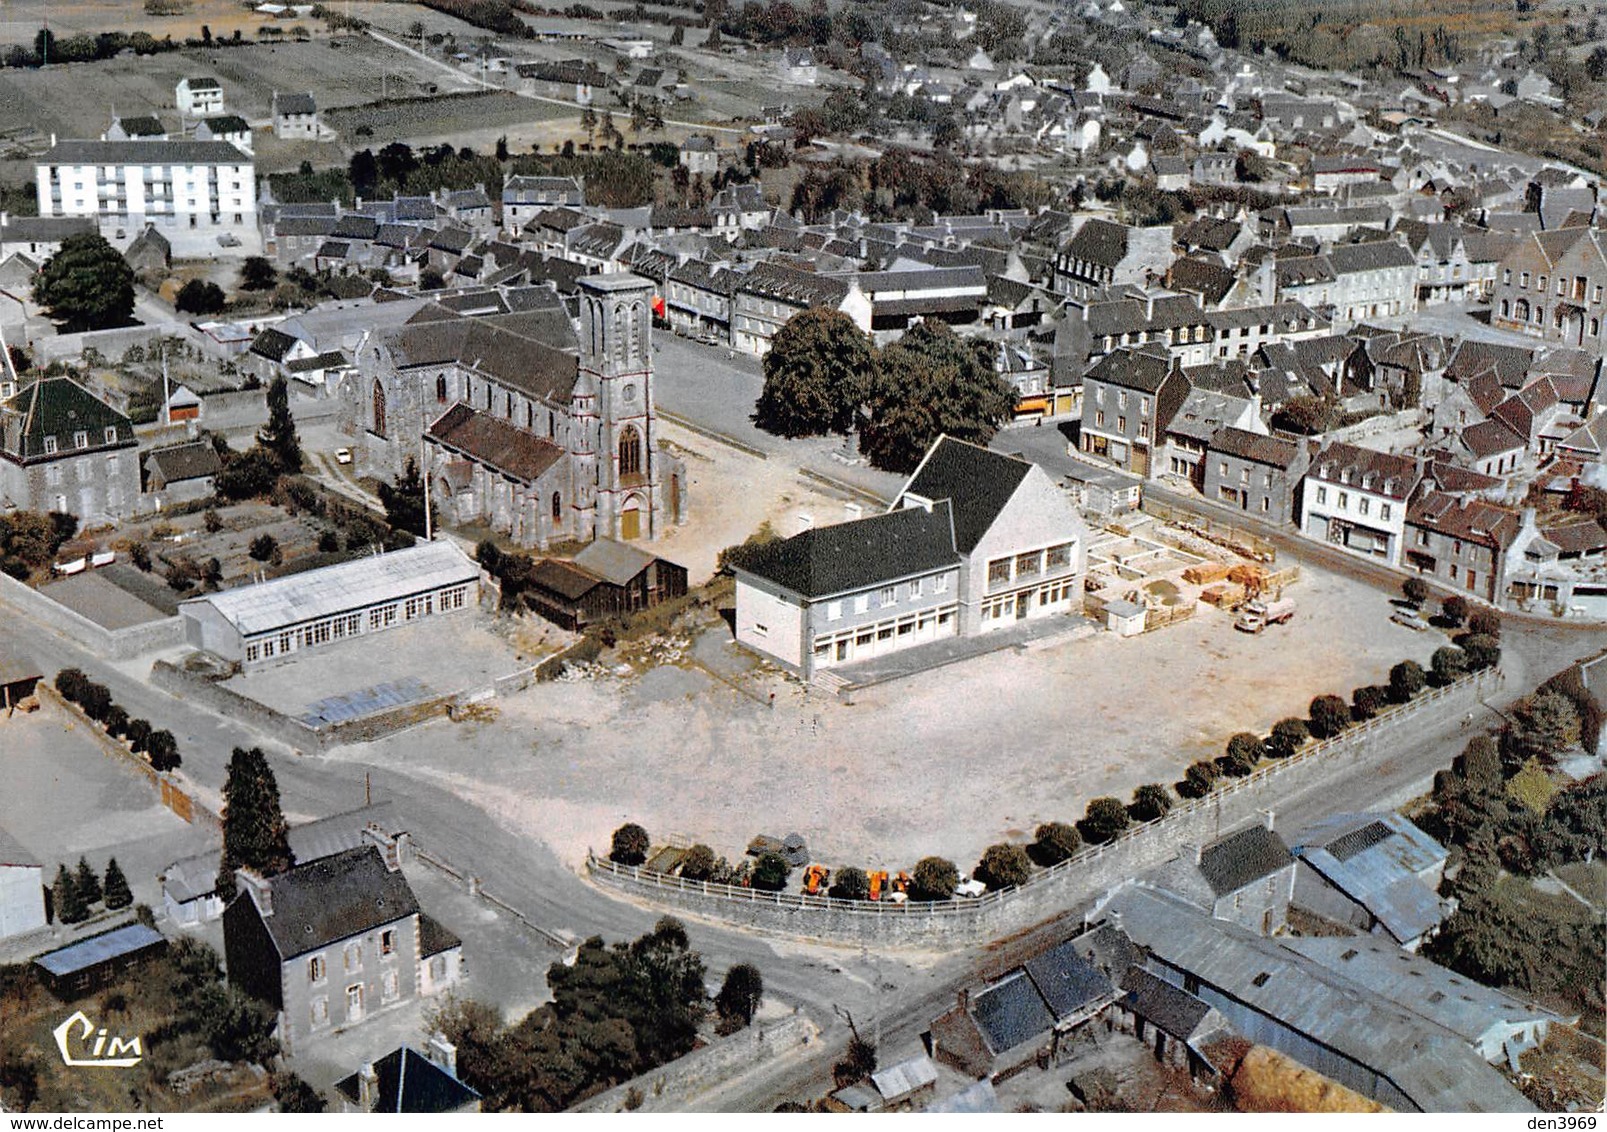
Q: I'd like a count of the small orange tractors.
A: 3